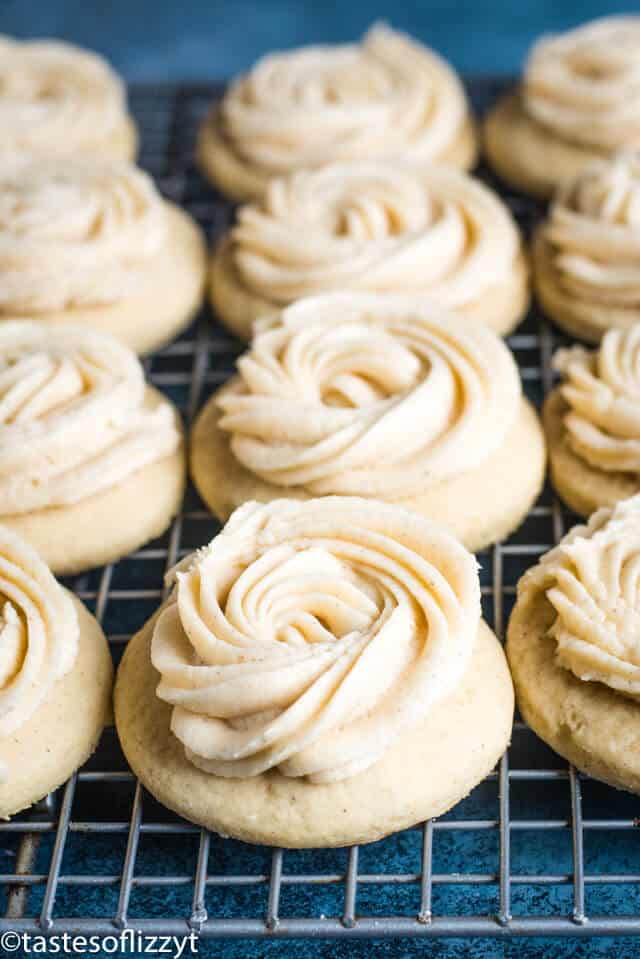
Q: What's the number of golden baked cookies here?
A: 12